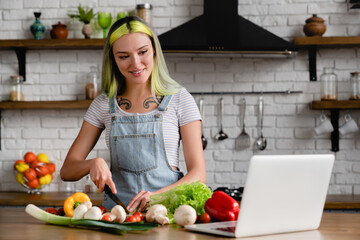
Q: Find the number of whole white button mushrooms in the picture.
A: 5